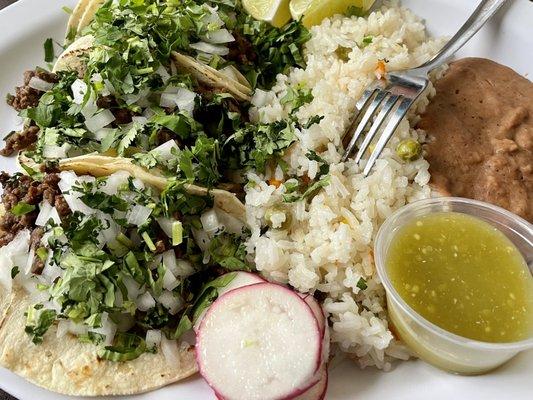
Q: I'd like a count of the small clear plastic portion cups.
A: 1